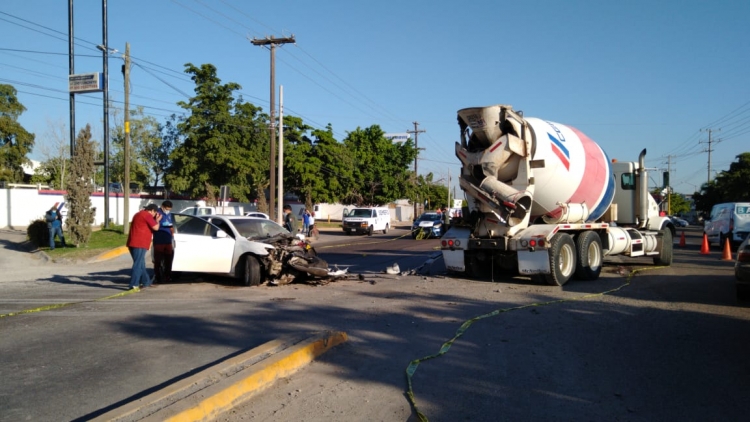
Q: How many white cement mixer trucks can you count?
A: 1